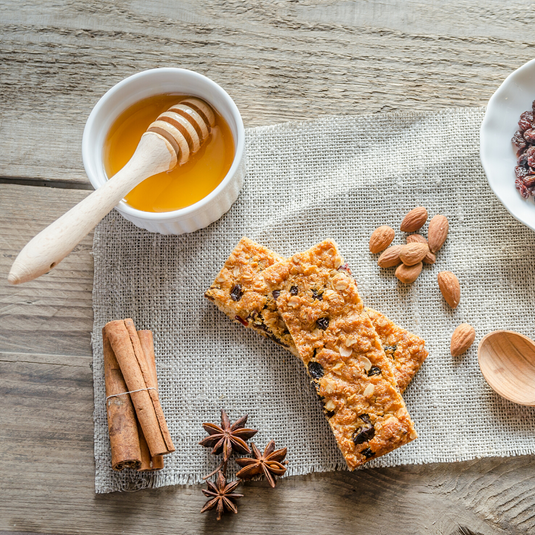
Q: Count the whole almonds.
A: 9